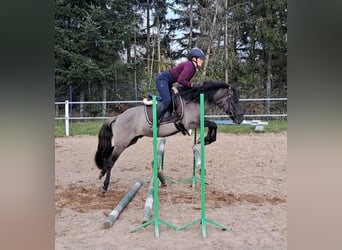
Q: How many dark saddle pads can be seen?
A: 1